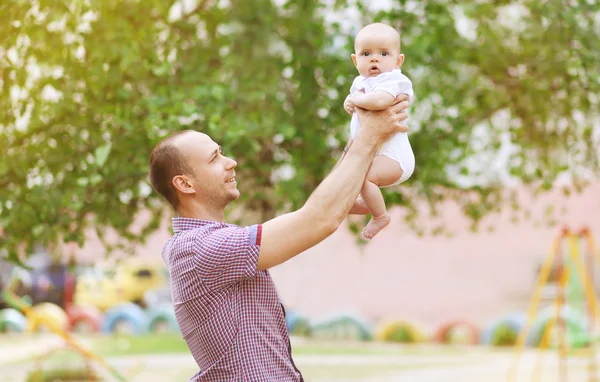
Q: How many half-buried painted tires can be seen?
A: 11